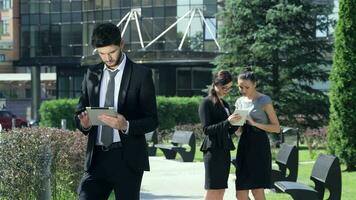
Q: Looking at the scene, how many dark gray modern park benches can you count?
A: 4